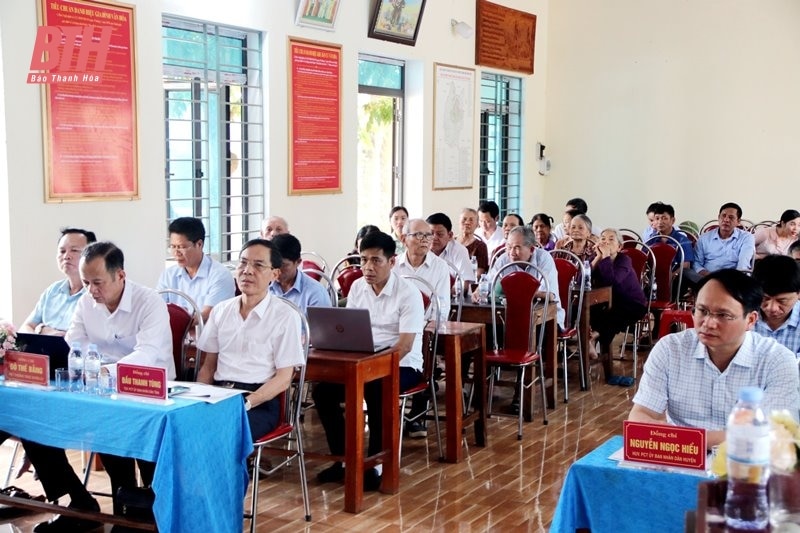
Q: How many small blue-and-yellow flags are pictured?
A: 0